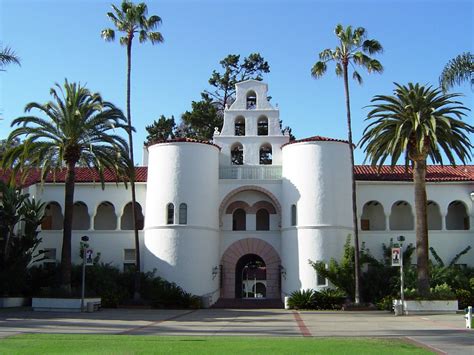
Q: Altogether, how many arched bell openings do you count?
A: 5